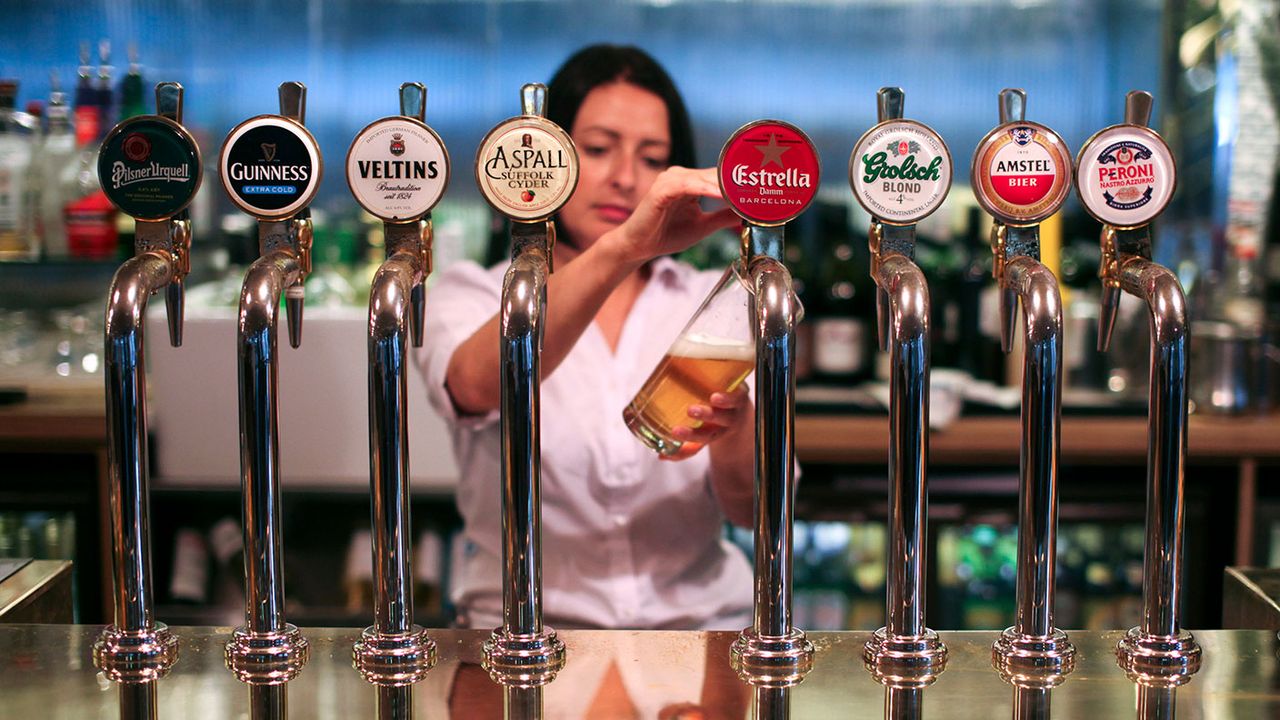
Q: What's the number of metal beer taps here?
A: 8